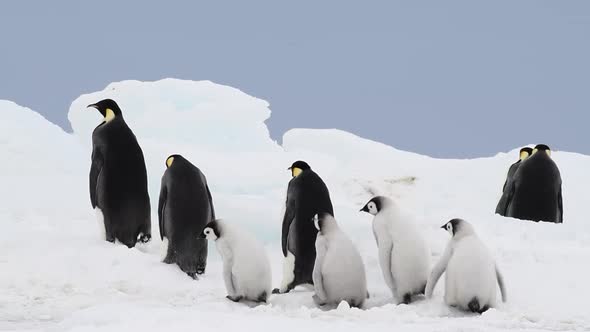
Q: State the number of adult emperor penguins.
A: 5